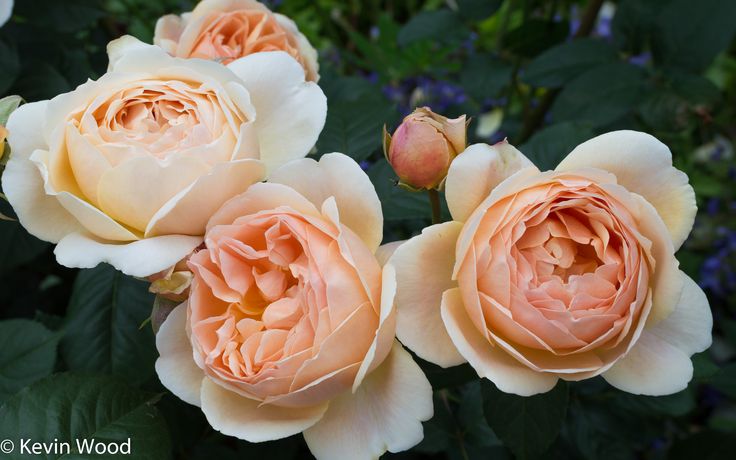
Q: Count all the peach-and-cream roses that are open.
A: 4